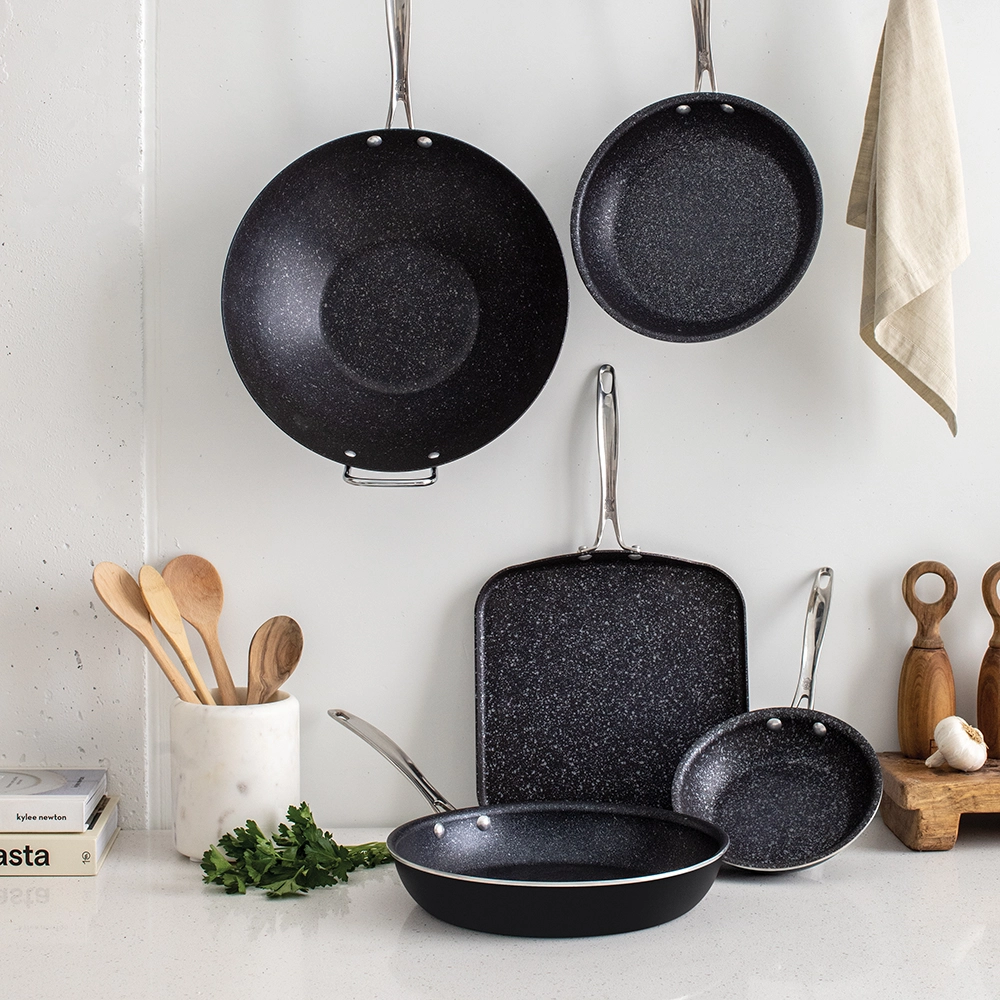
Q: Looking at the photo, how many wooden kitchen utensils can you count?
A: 4